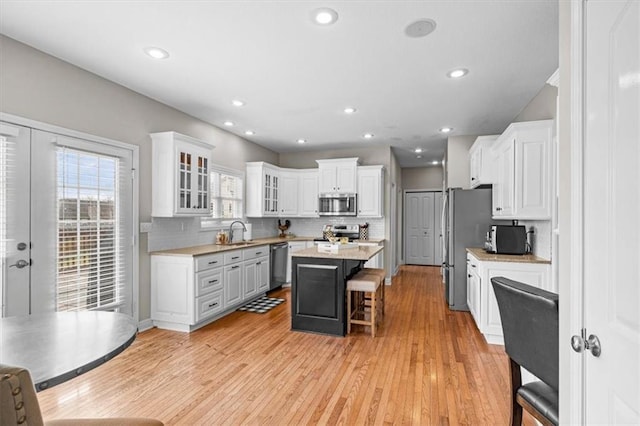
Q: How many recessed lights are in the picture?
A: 12